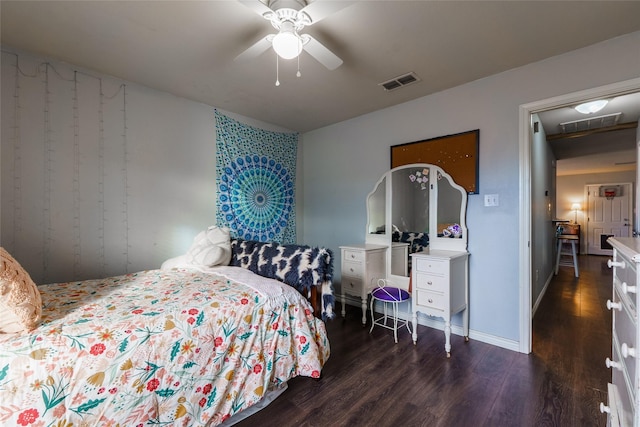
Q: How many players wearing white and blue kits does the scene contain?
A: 0